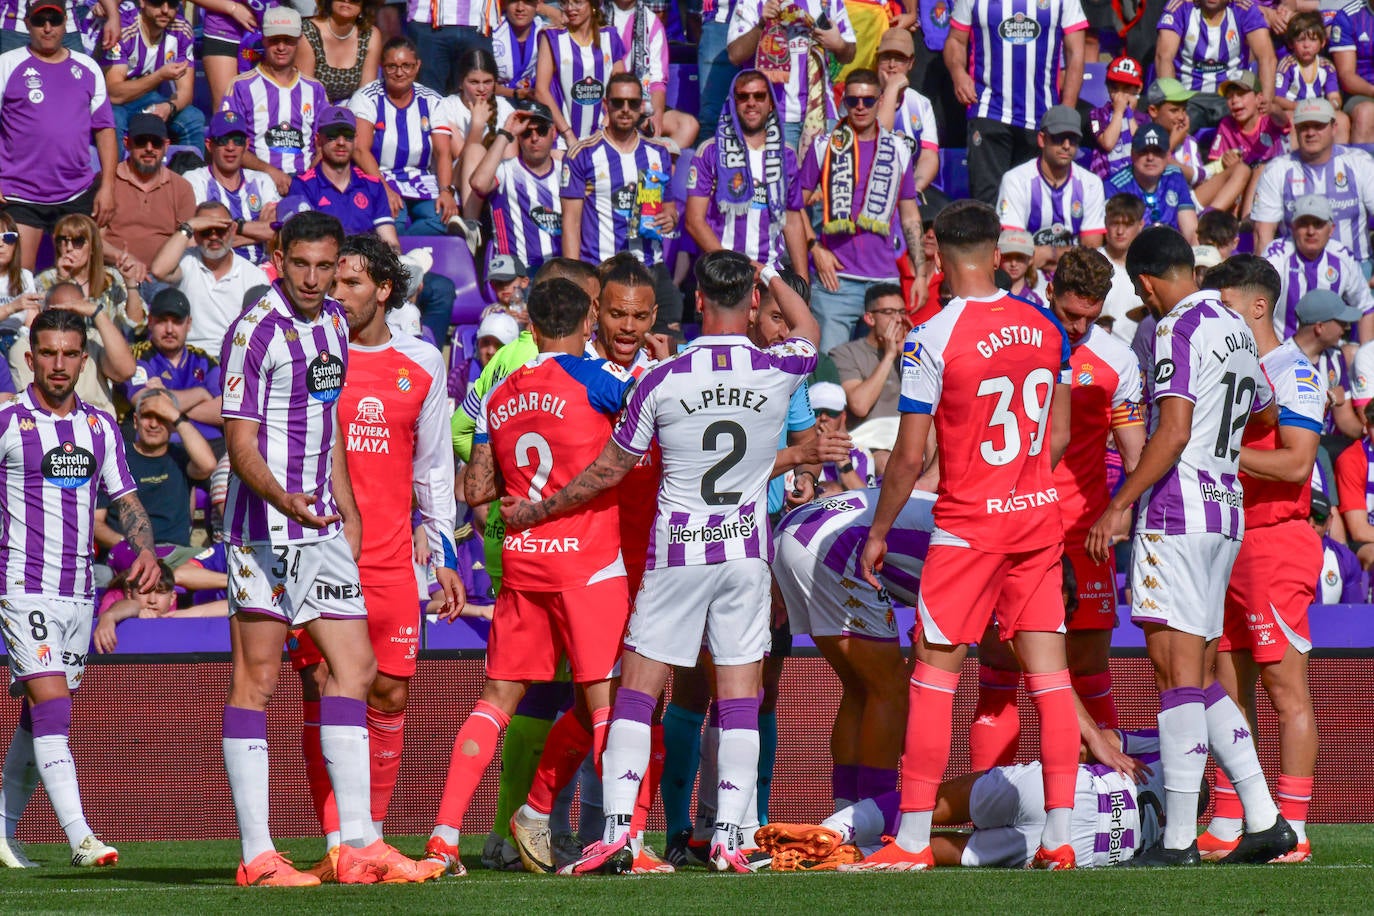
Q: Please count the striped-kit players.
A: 6